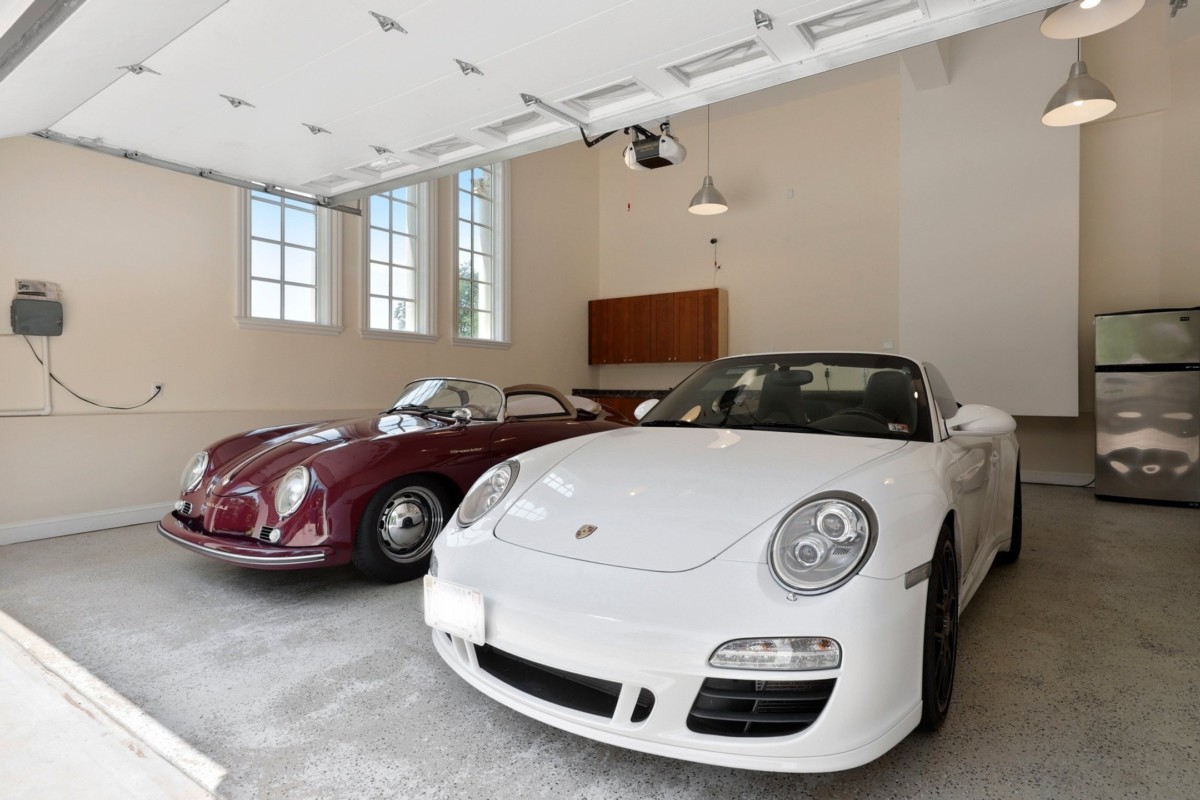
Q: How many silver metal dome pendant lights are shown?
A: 3